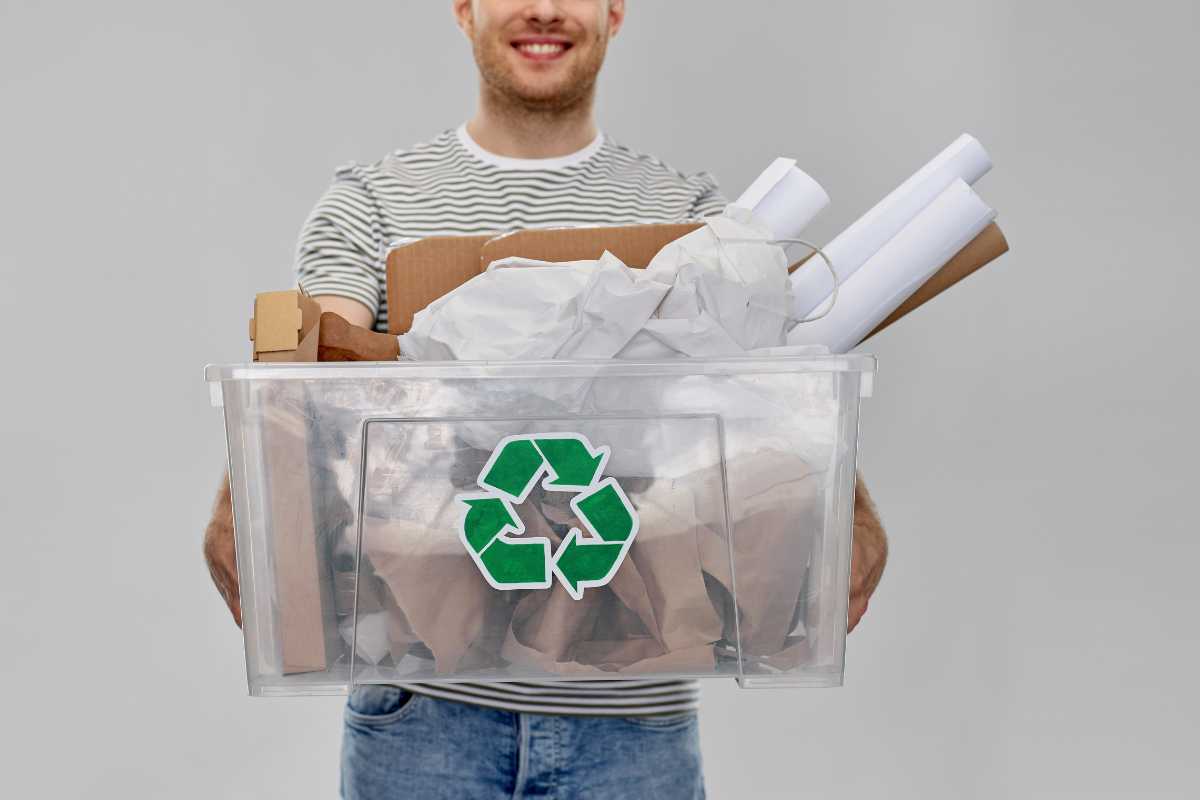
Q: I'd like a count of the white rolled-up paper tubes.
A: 3